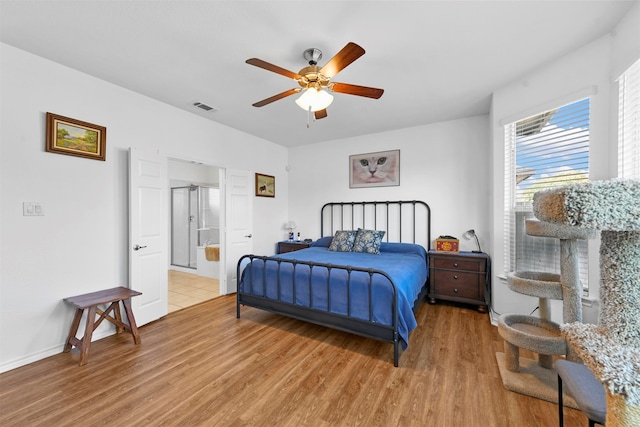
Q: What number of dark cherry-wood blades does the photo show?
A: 5